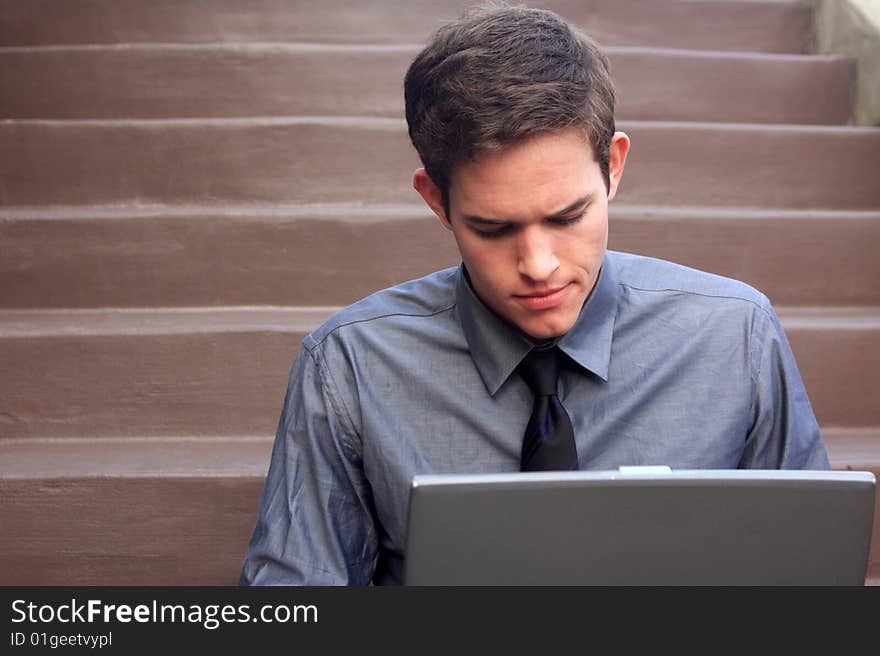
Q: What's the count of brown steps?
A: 6